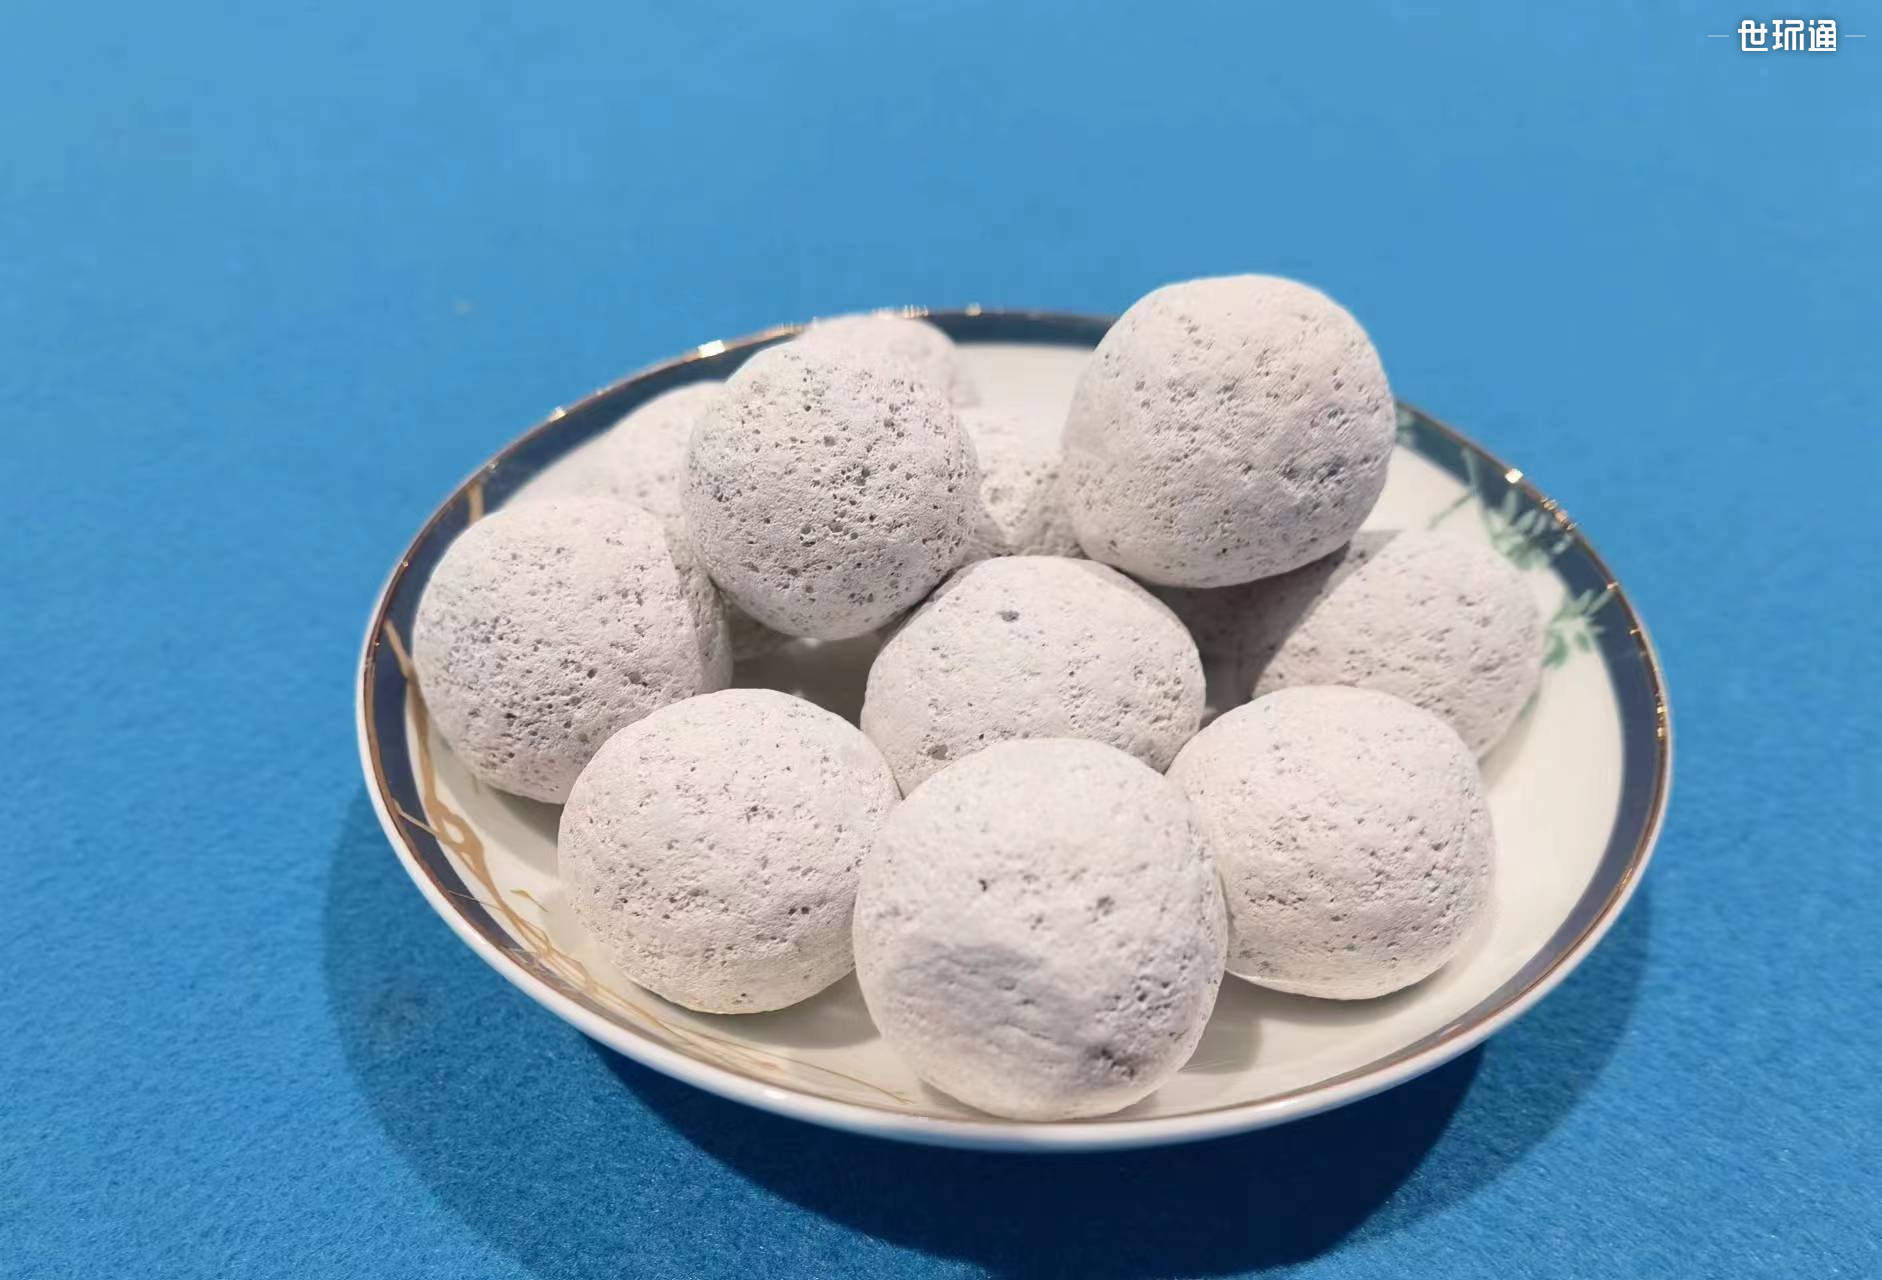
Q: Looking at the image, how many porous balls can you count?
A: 11